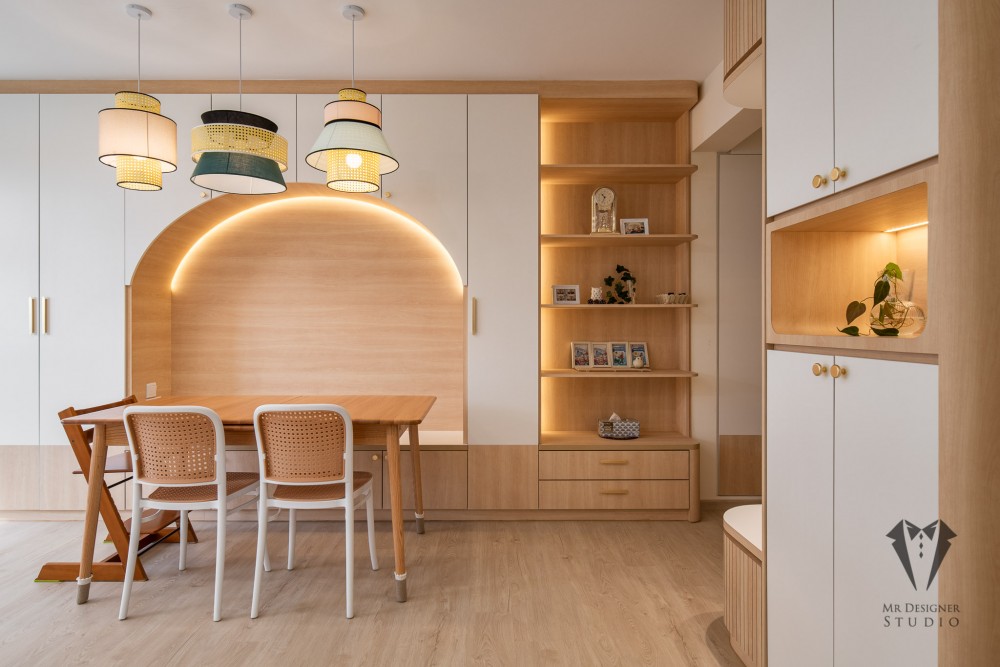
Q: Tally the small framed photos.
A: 6